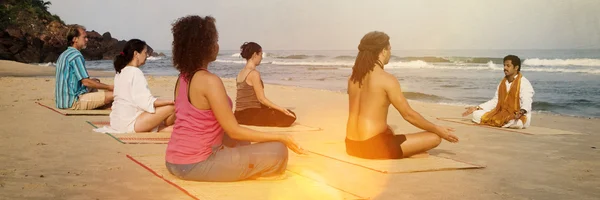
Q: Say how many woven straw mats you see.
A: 6